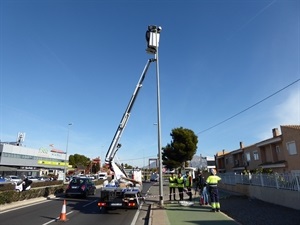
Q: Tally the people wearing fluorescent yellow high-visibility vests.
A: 4